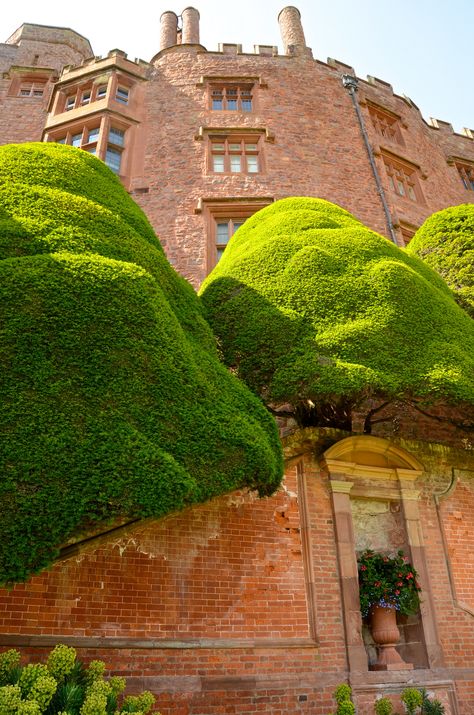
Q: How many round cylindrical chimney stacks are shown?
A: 3